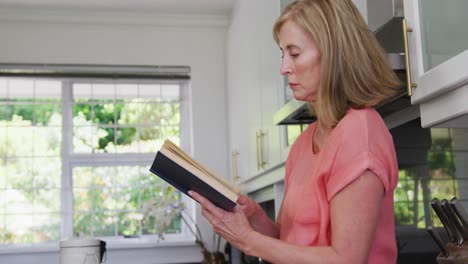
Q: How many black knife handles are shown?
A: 4